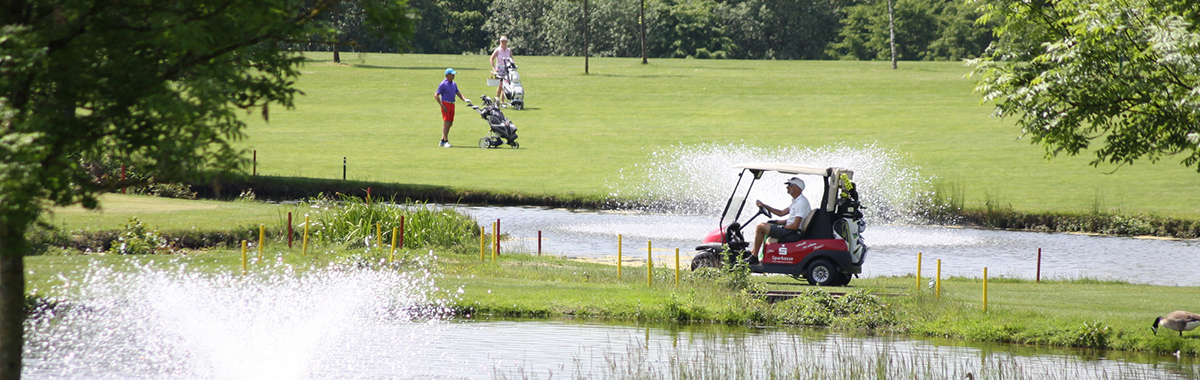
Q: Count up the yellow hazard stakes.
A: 13